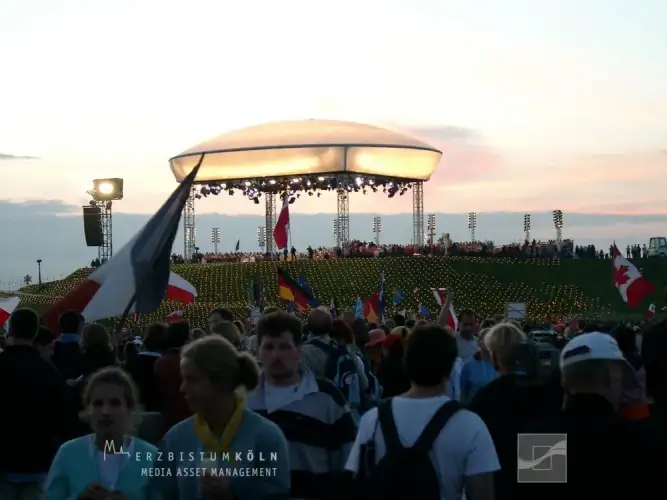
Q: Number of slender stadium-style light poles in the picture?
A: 8